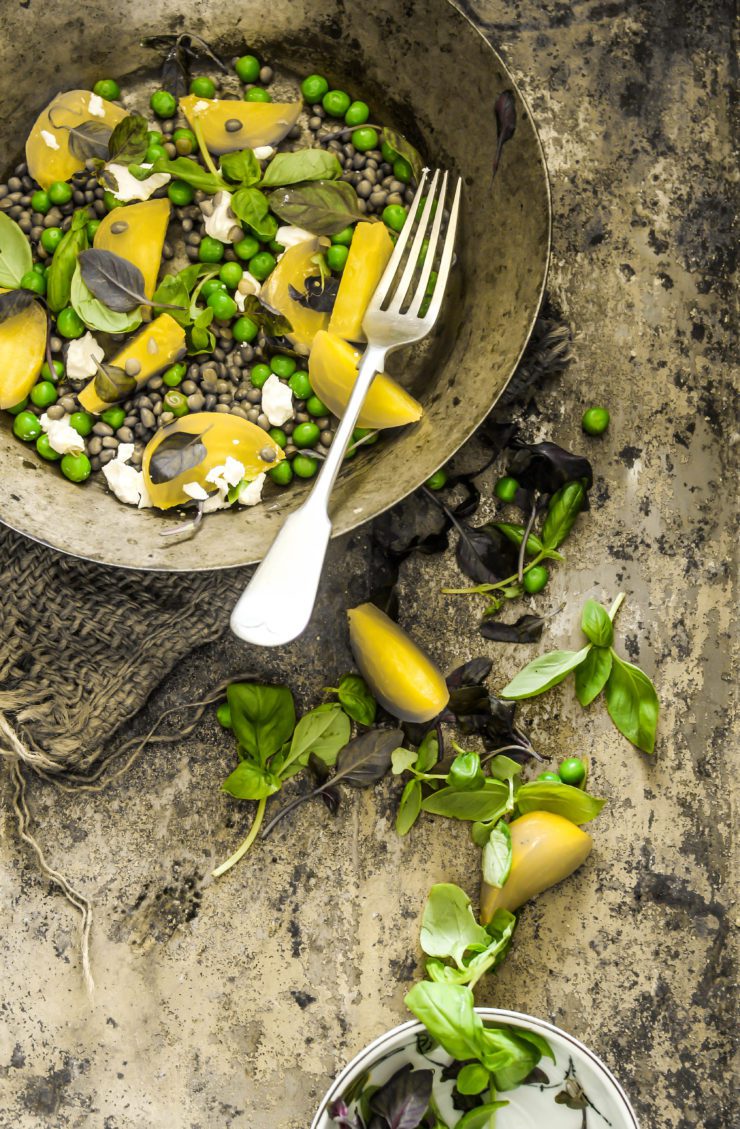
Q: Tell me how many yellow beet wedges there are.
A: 11